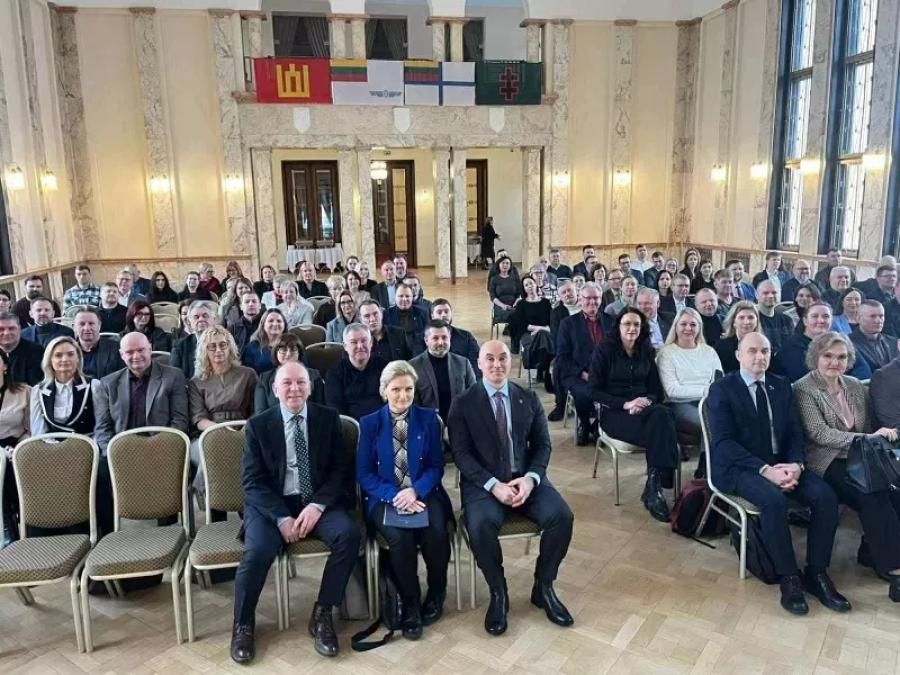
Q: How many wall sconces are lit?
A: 10